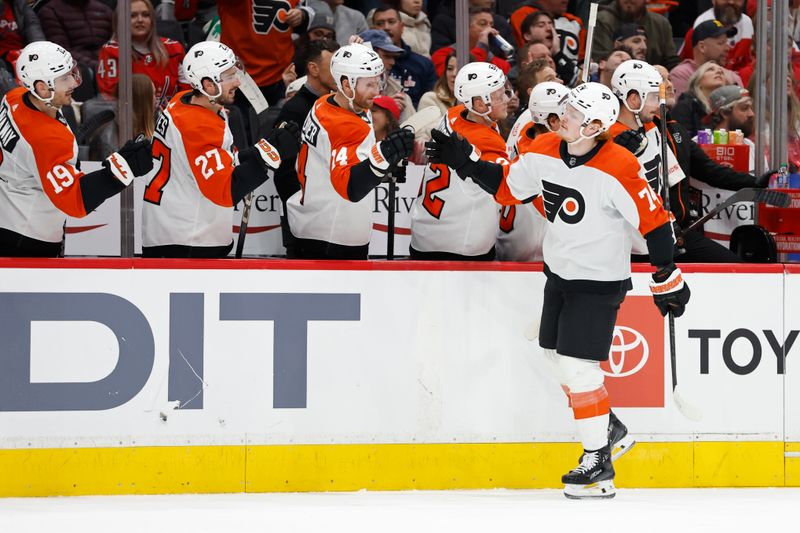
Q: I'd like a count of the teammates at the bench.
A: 6